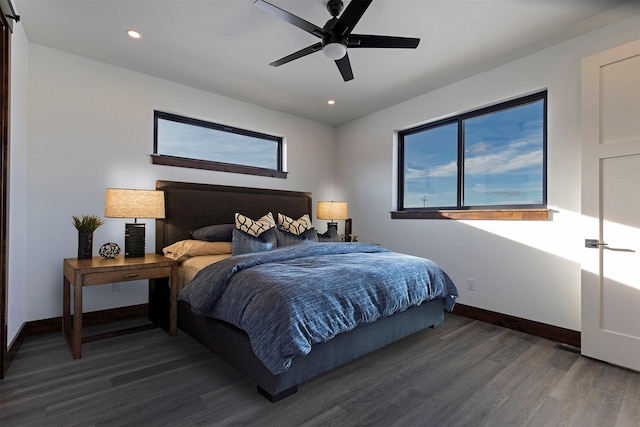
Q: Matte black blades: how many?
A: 5